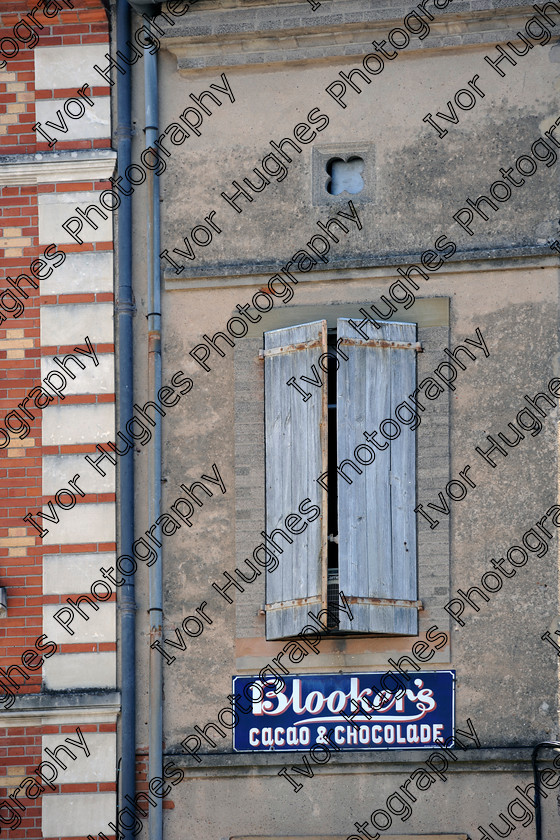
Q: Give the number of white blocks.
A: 14